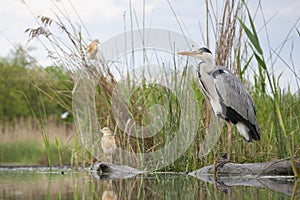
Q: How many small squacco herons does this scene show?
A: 2